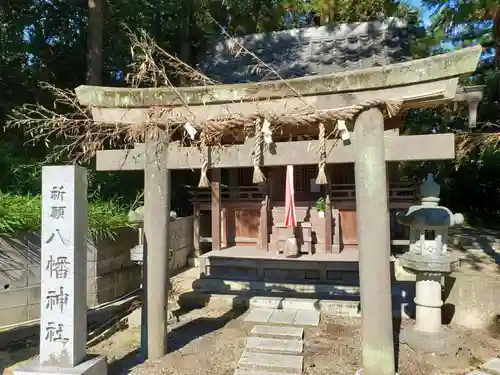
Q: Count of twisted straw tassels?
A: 3